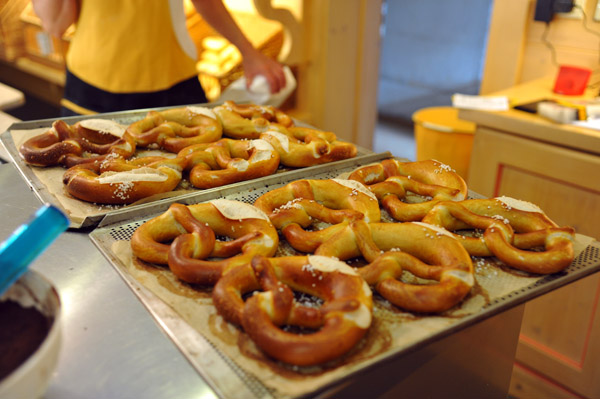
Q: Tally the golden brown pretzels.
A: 12